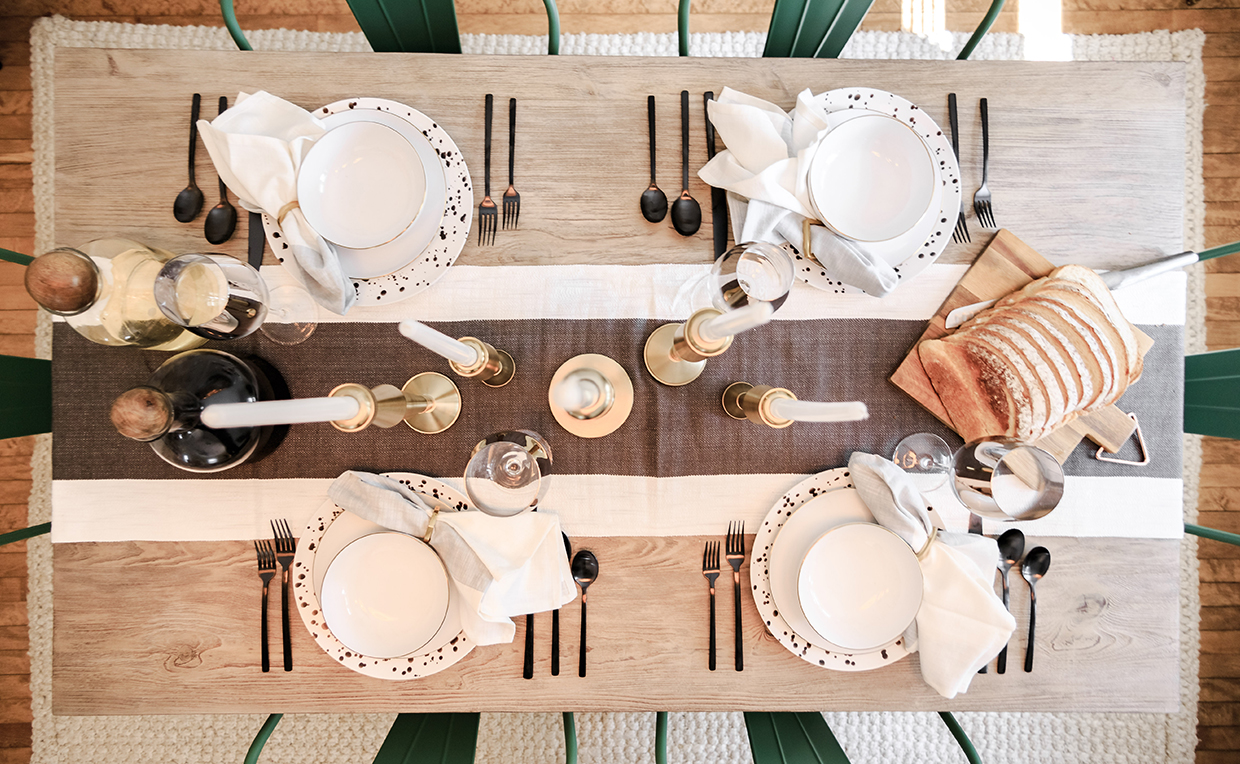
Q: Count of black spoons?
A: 8